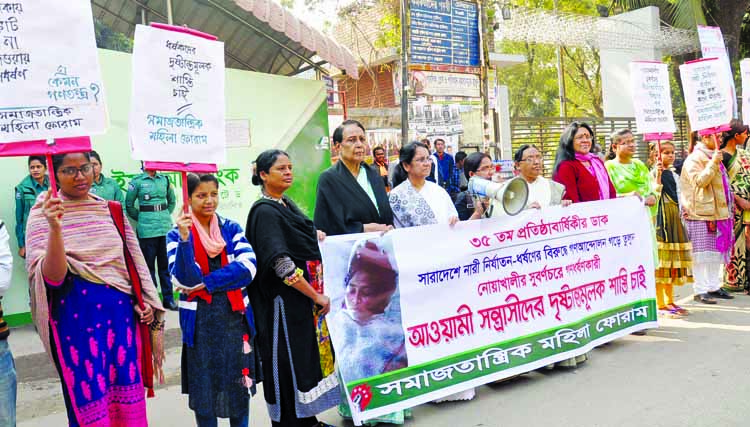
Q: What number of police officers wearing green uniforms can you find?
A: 3